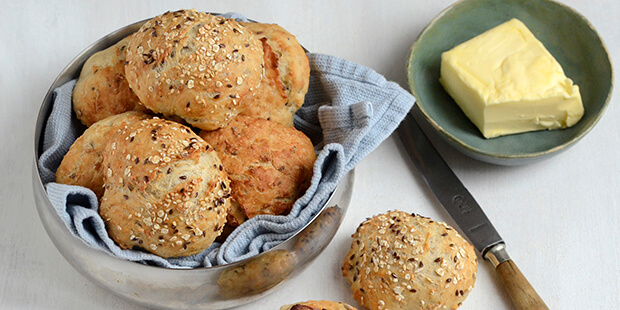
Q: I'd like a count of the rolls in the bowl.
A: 6